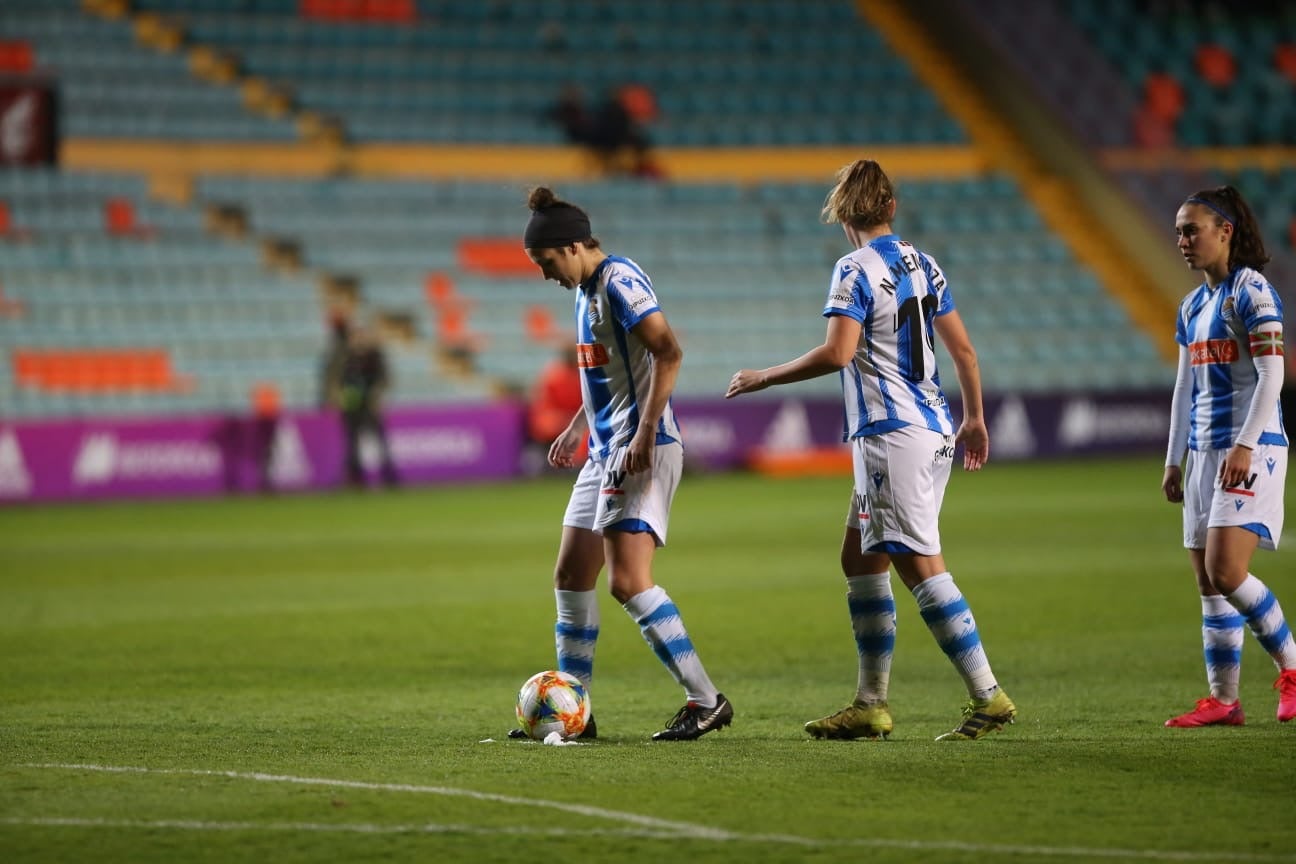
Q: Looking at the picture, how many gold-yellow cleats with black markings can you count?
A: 2